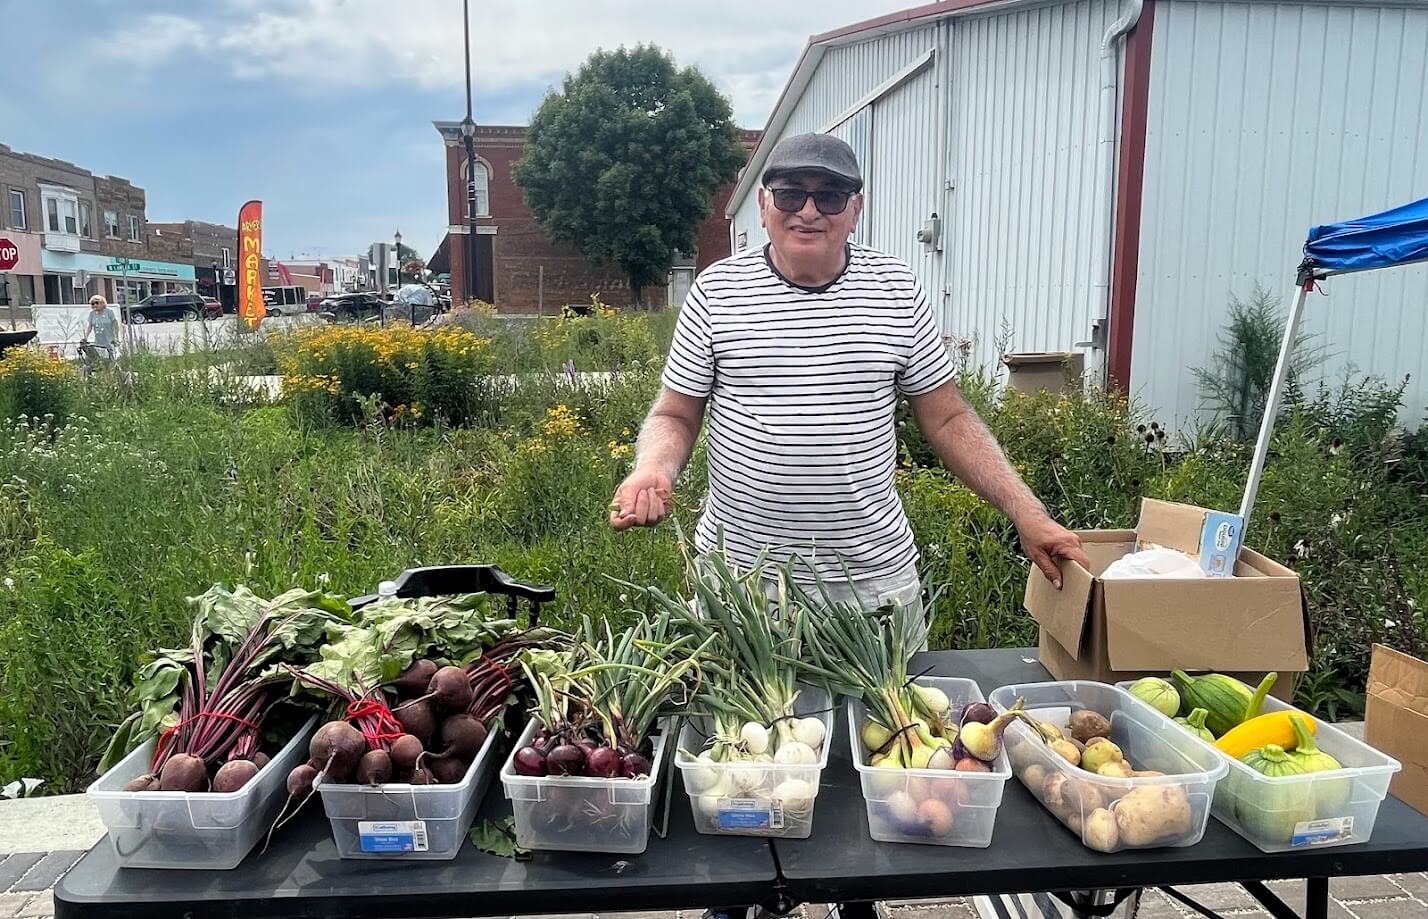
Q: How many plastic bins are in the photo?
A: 7